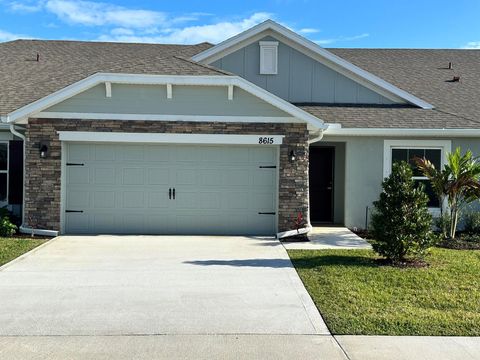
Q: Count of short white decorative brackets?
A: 3